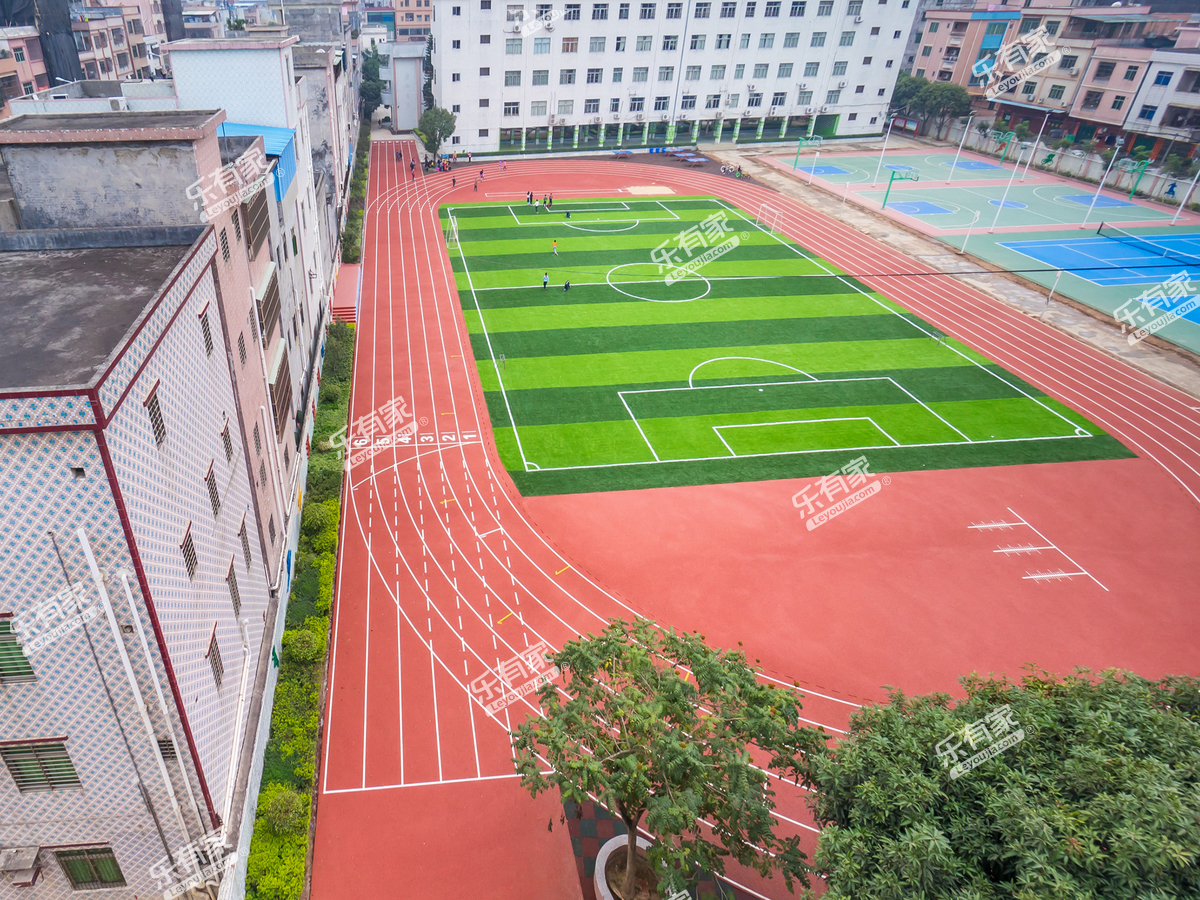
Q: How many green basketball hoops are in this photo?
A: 4